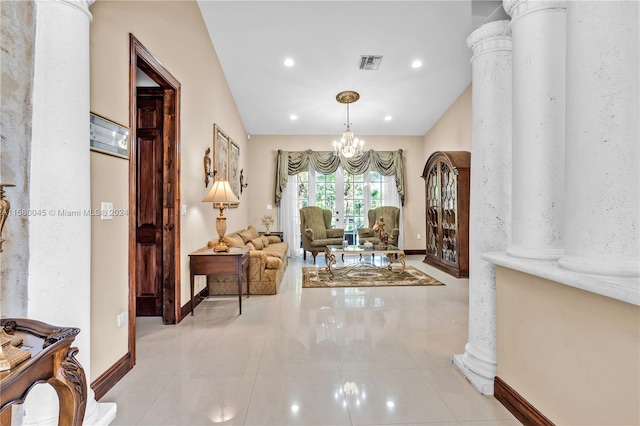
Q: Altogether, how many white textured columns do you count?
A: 4